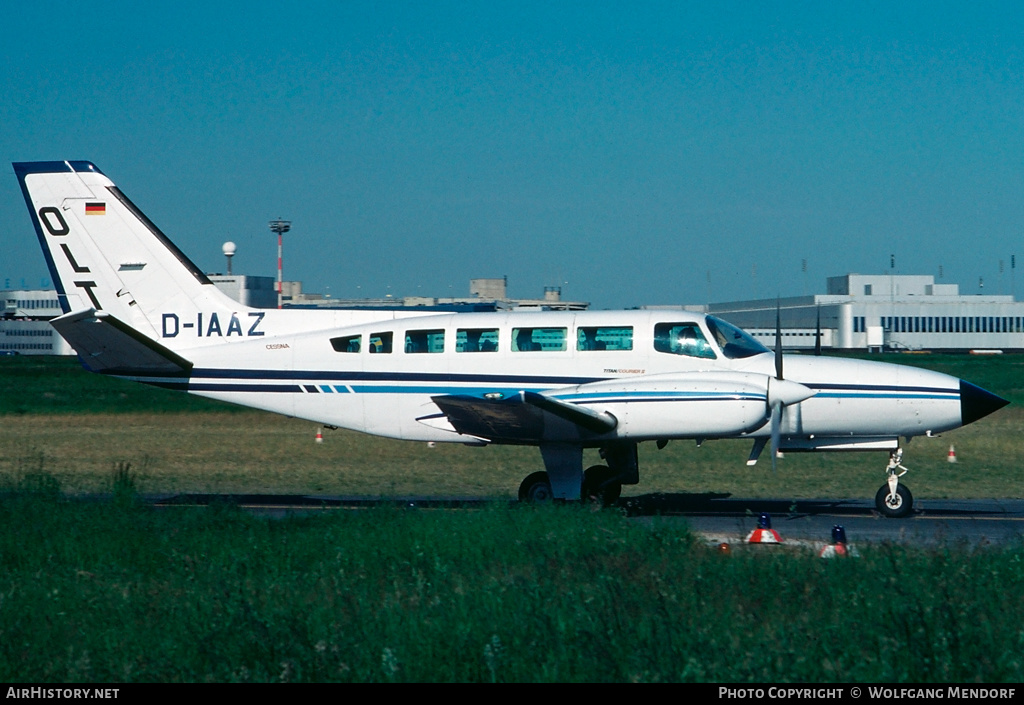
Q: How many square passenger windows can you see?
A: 5